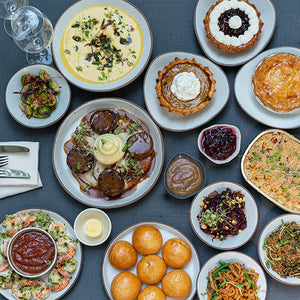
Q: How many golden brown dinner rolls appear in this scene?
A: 7